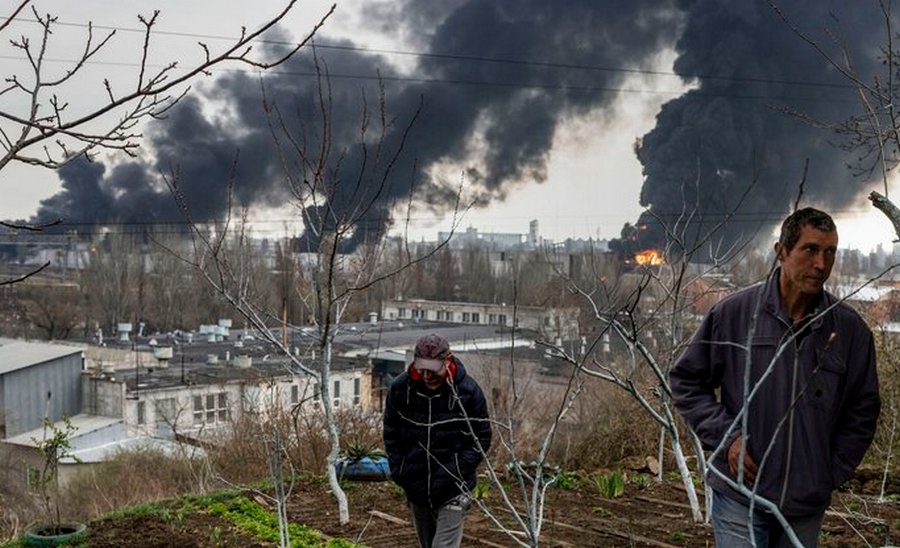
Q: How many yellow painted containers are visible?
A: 0